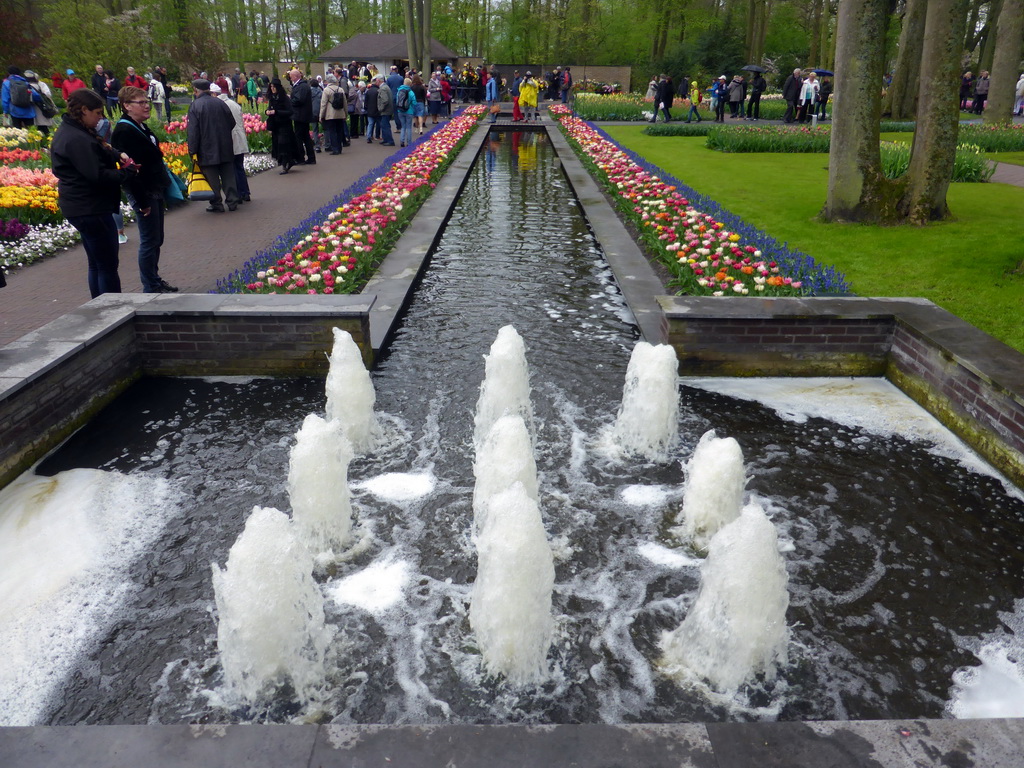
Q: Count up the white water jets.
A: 9